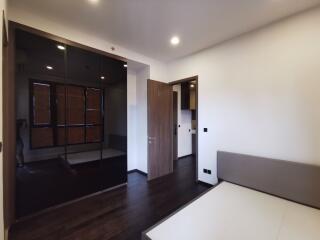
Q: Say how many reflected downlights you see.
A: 4